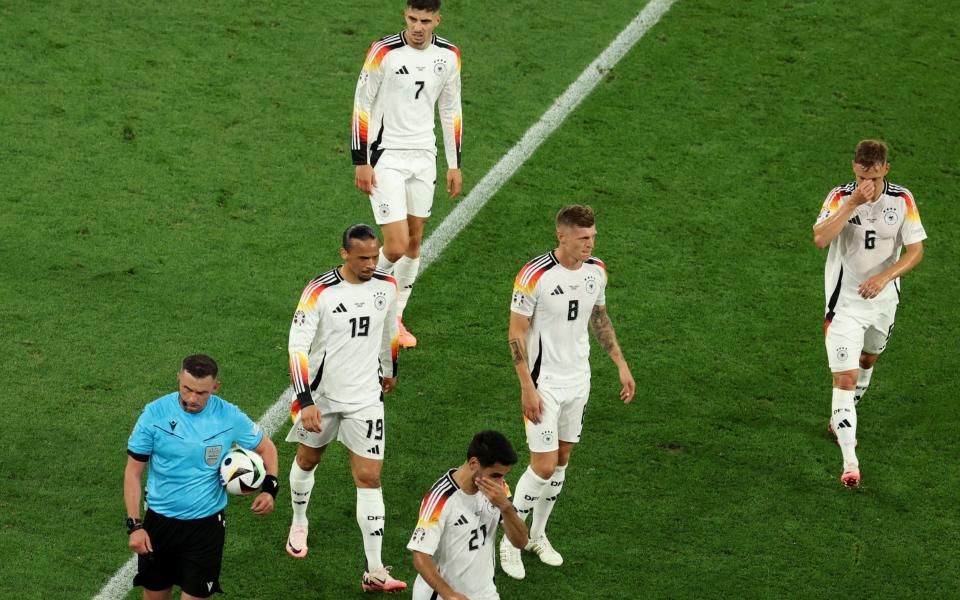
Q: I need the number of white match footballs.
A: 1